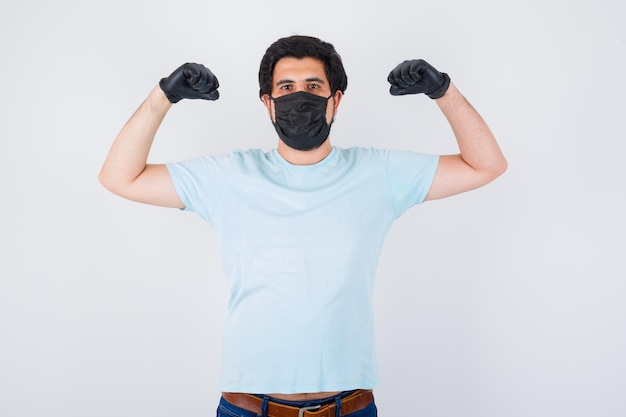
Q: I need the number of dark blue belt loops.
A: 2